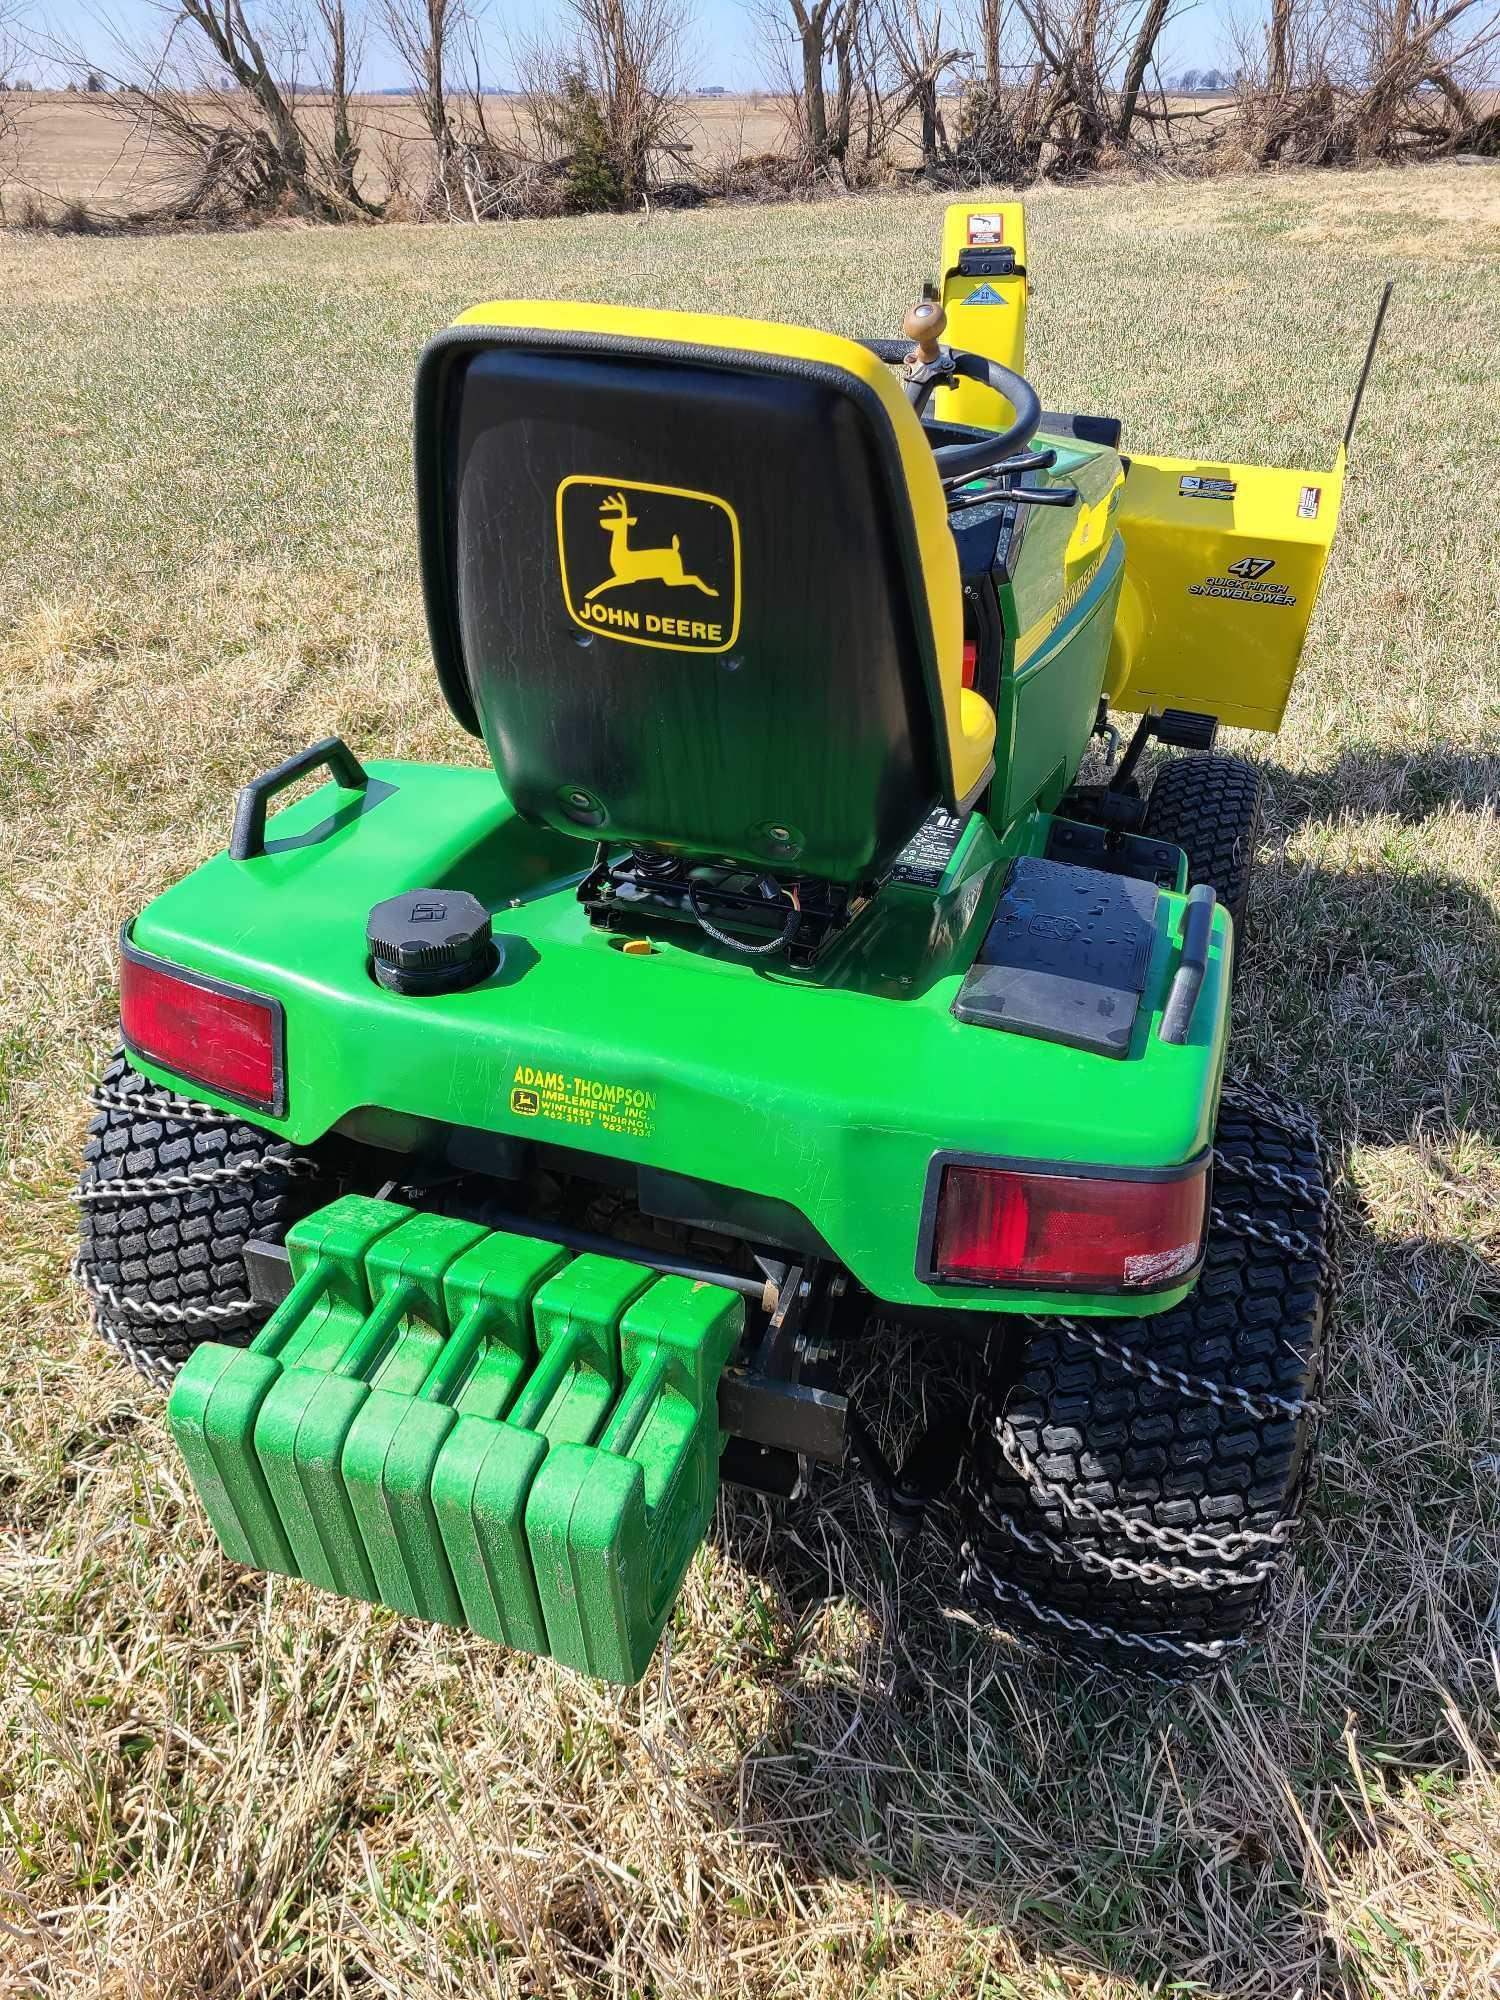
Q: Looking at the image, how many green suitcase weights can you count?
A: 5